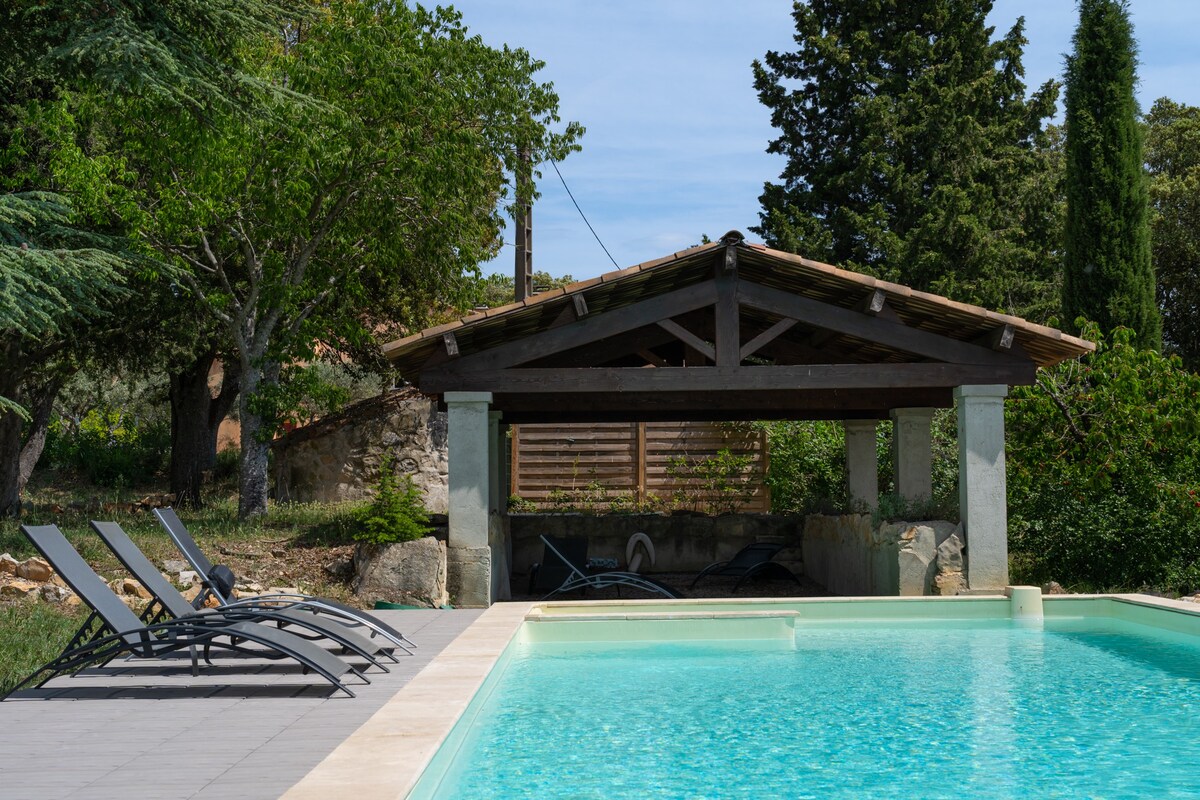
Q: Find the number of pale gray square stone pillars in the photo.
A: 5